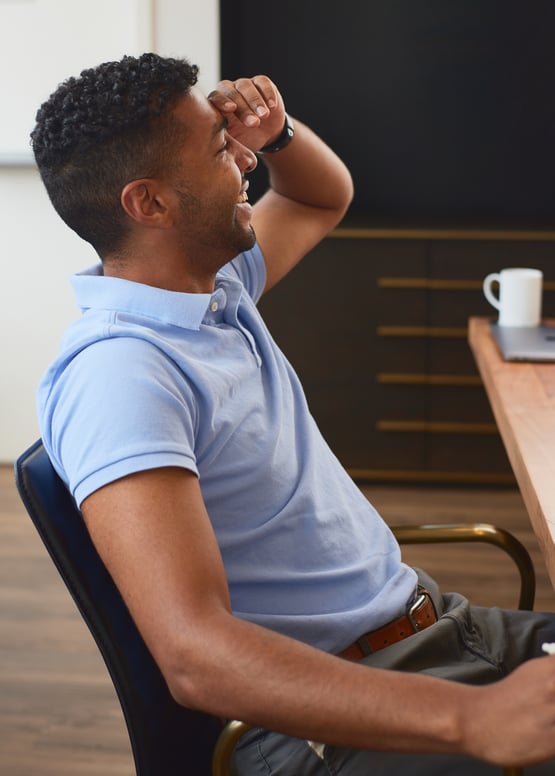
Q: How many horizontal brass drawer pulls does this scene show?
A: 4